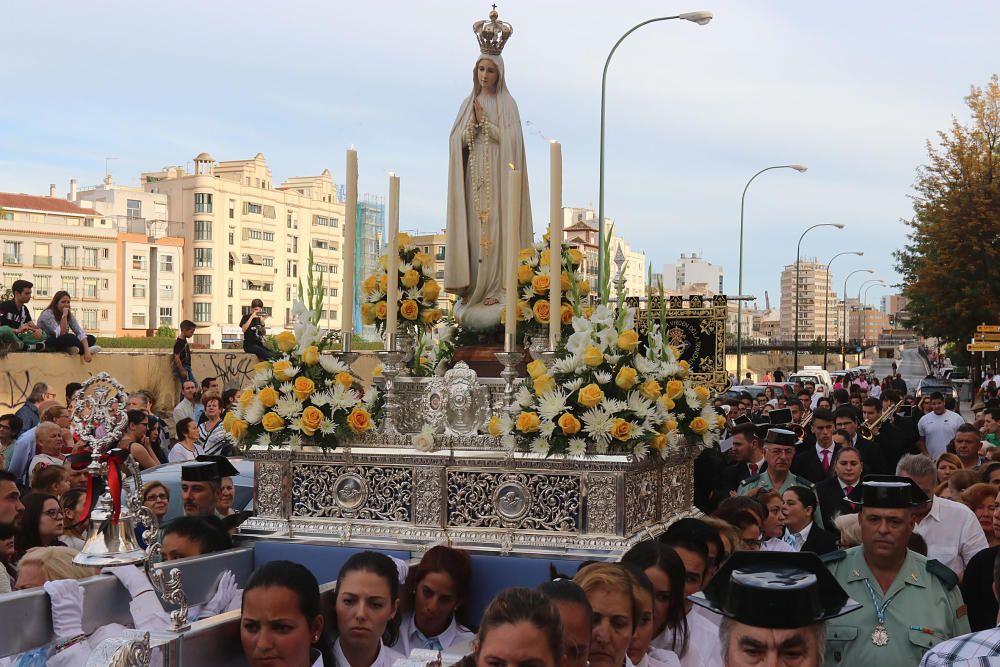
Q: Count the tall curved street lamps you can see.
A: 7